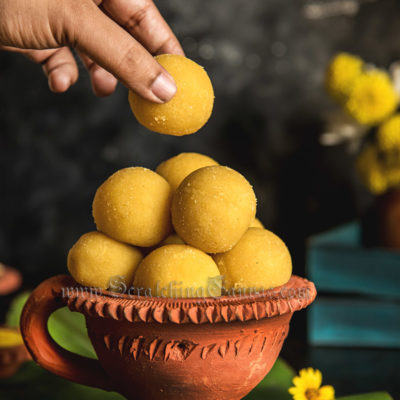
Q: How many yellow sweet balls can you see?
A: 9